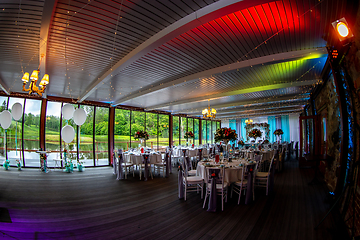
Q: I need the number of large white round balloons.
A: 5